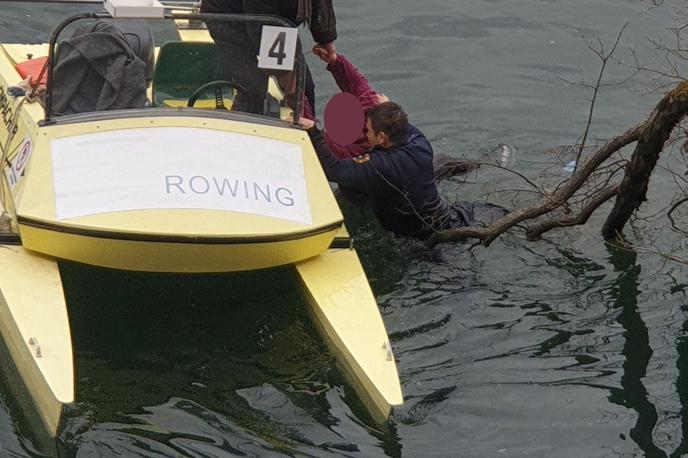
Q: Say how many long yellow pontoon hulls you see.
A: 2